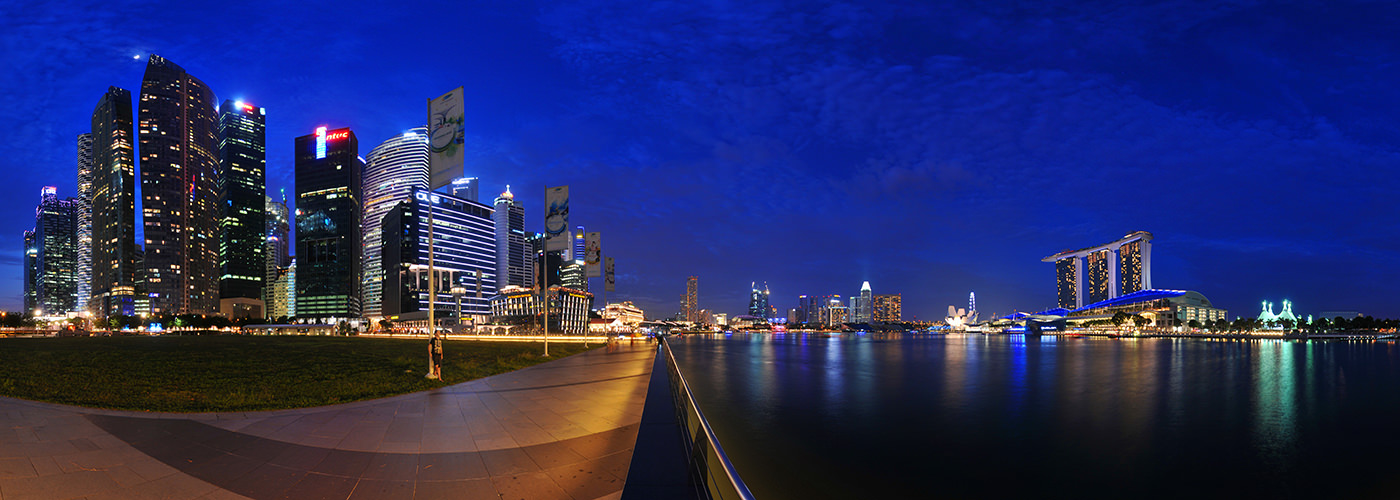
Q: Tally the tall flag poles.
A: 4